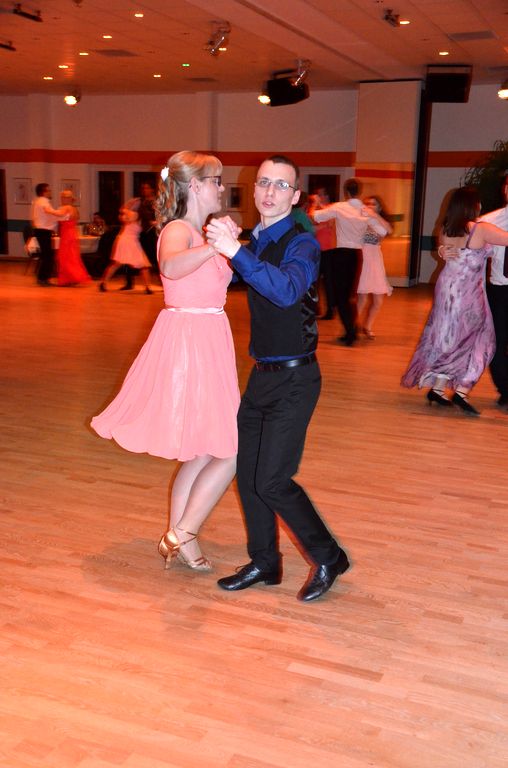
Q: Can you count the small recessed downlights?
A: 9